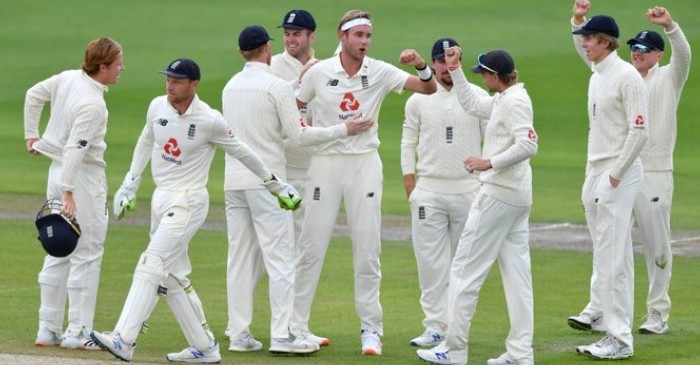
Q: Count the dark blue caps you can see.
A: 7